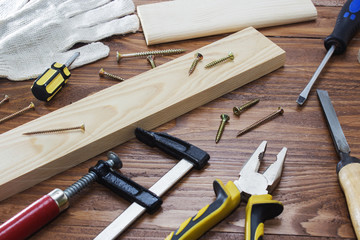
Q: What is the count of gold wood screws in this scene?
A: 11